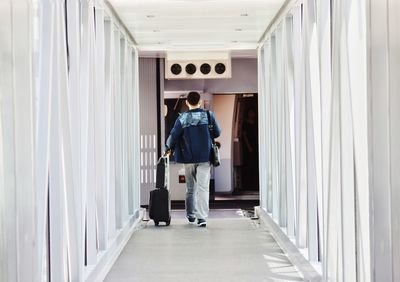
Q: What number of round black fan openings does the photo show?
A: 4